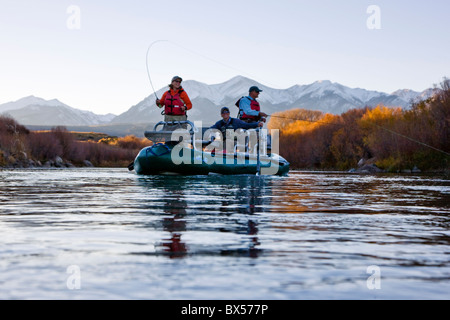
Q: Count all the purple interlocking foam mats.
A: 0